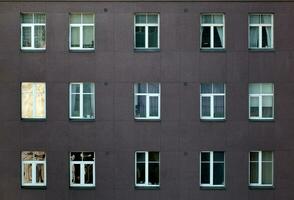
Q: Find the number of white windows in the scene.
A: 15